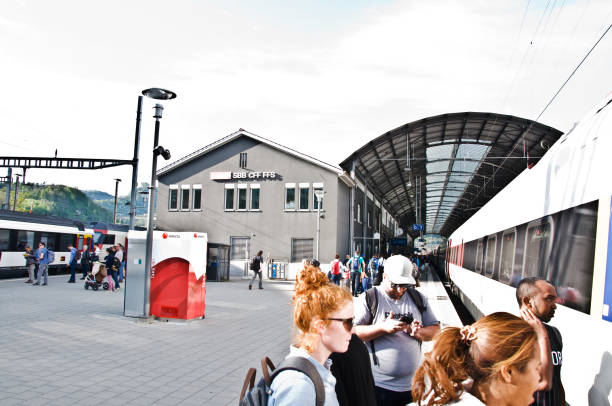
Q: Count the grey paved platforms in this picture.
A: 1